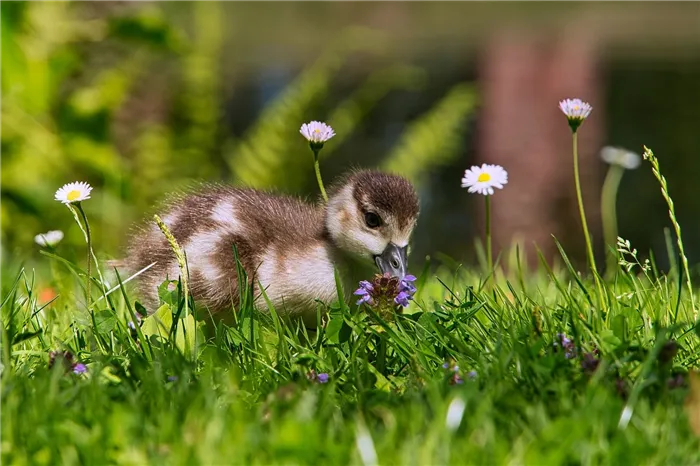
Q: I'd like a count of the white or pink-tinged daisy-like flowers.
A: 6